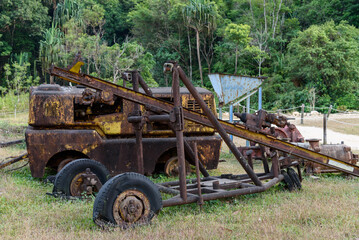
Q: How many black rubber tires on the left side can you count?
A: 2